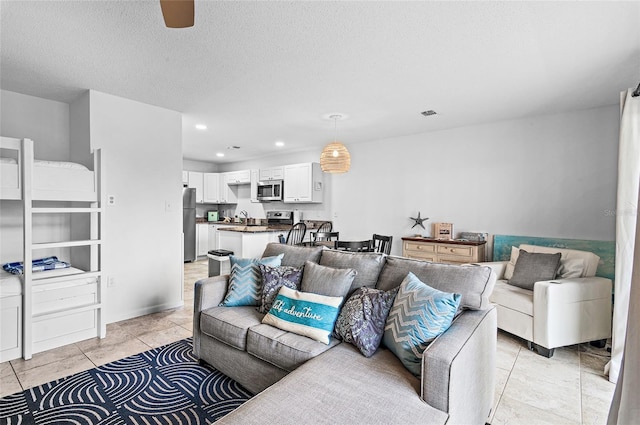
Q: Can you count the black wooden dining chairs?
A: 5